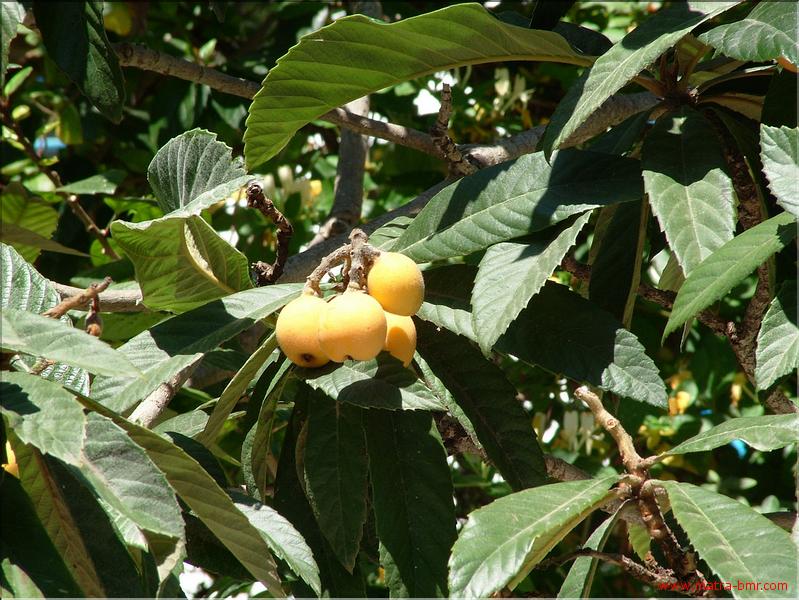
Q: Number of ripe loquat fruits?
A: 4